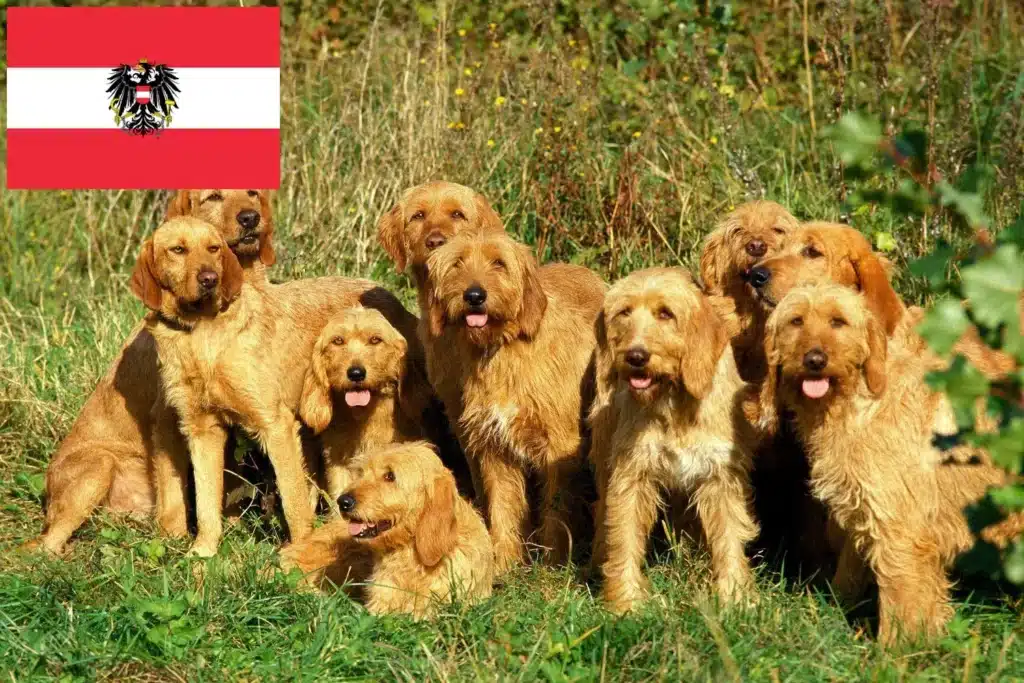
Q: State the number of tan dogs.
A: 10